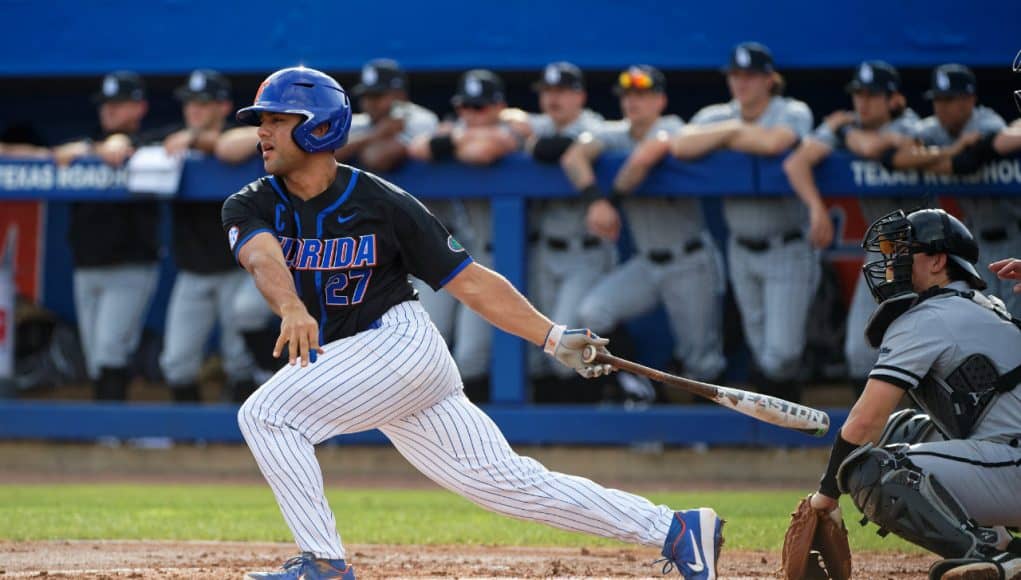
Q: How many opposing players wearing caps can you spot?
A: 9